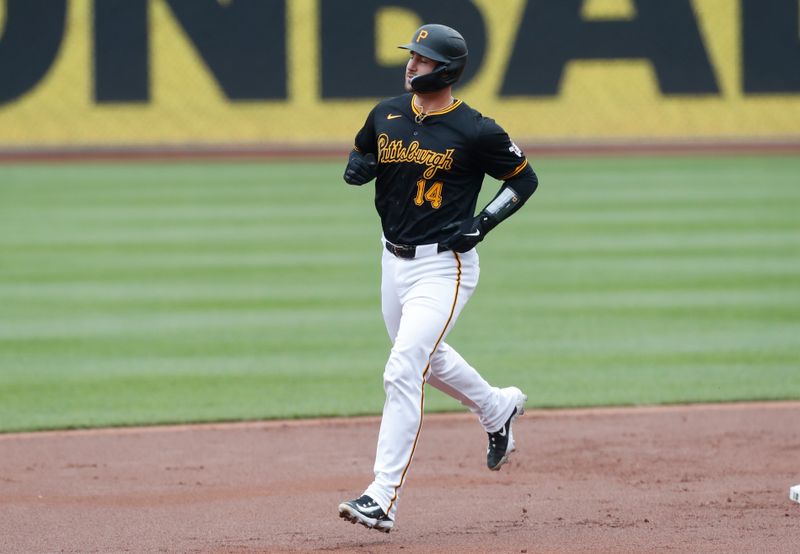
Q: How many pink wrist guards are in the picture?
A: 0